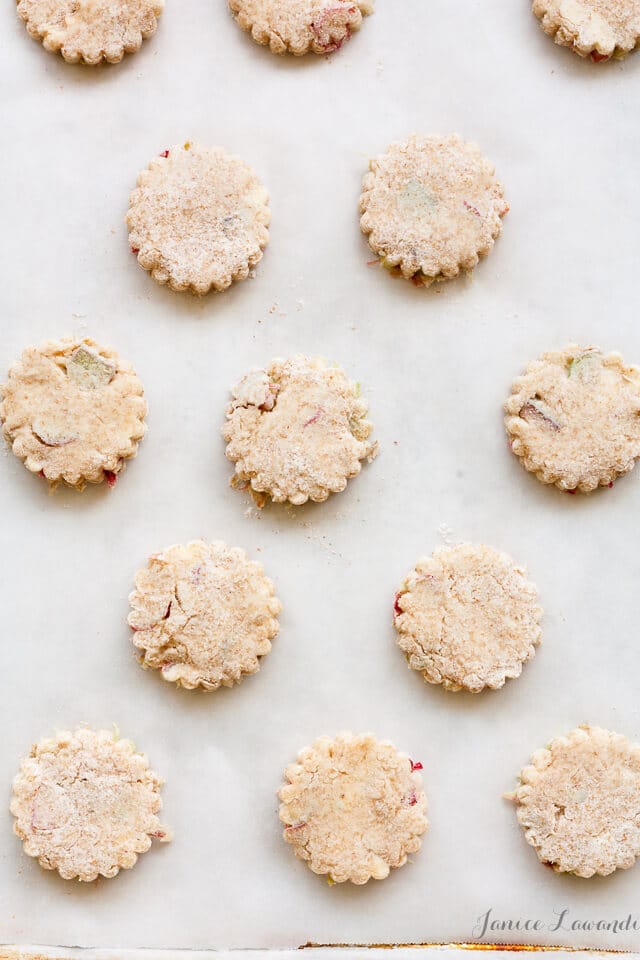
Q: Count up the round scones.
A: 13